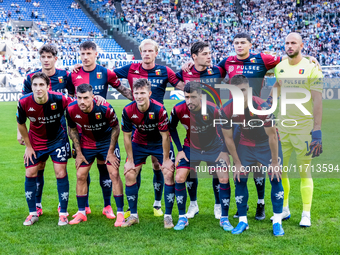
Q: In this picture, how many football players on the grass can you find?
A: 11